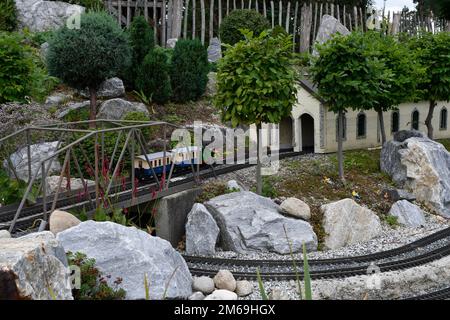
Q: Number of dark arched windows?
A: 5